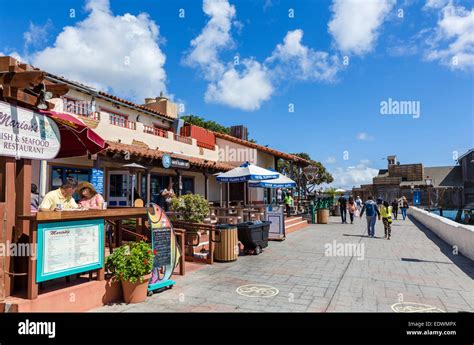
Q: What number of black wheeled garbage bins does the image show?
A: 1